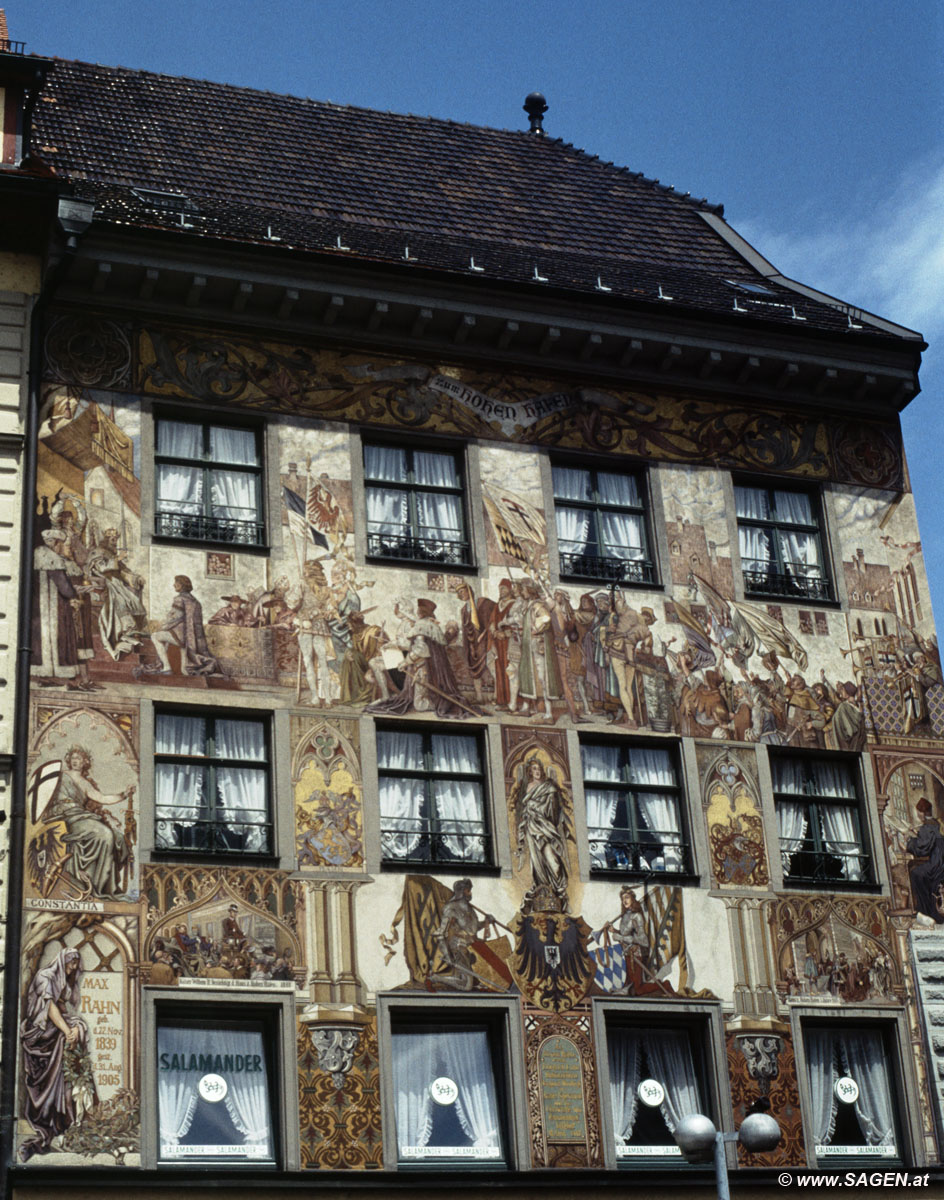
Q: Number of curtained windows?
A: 12